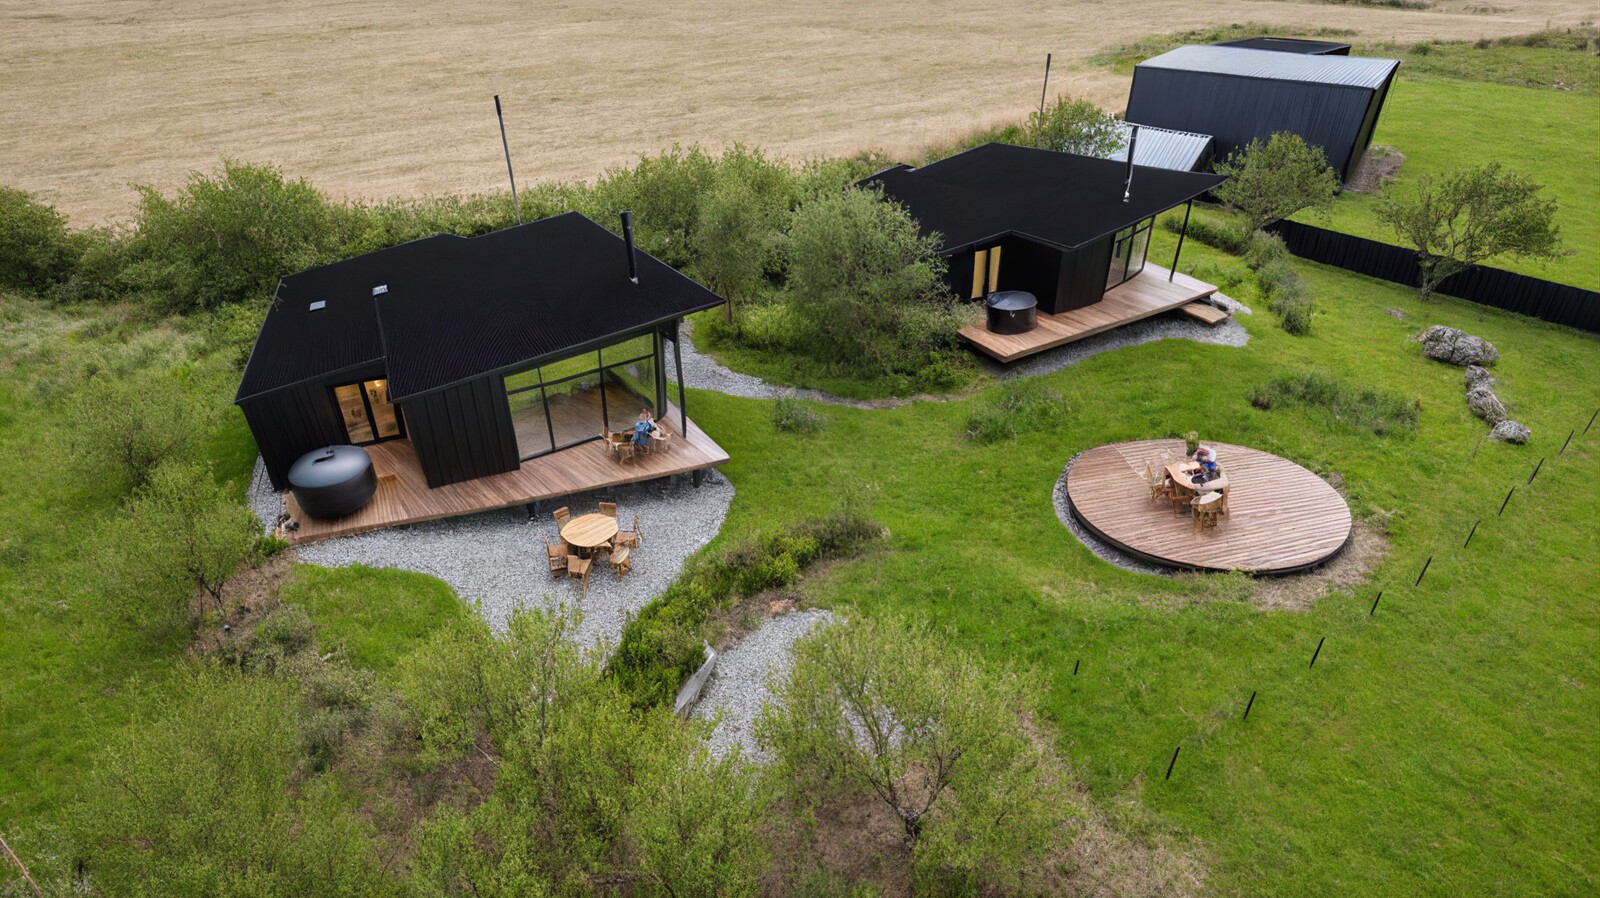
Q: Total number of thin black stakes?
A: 11